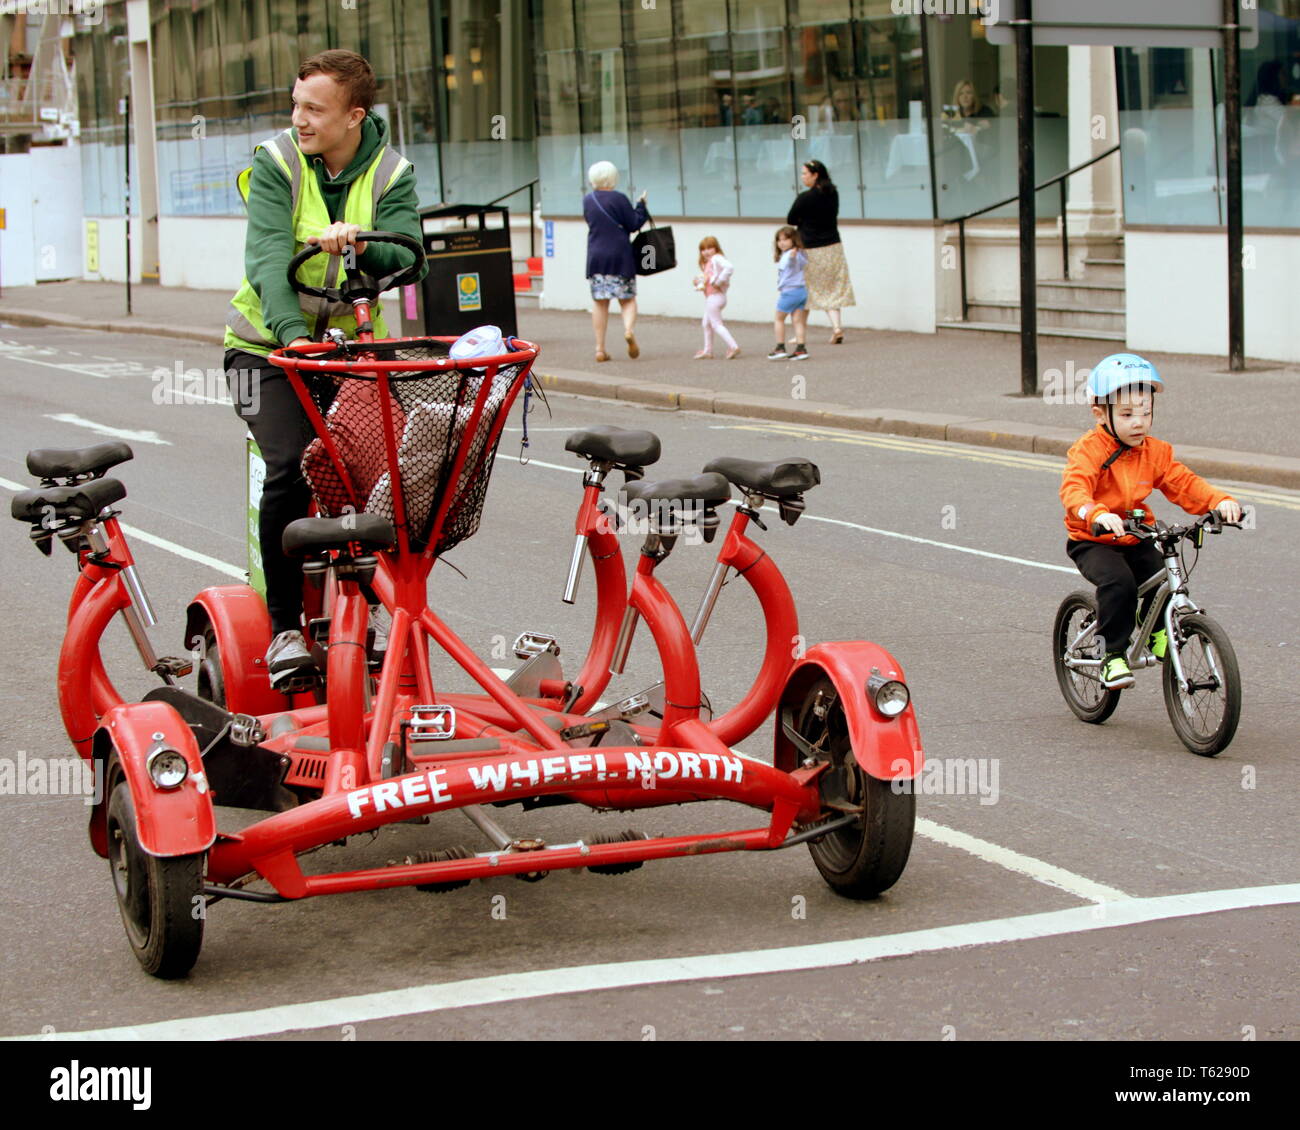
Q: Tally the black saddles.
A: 6